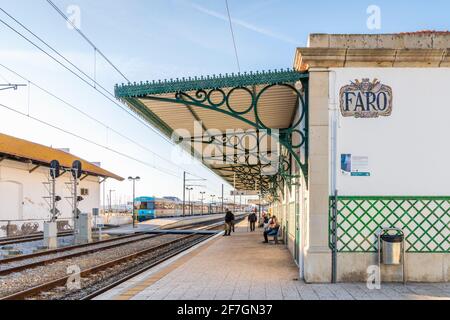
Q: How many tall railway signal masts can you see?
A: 2